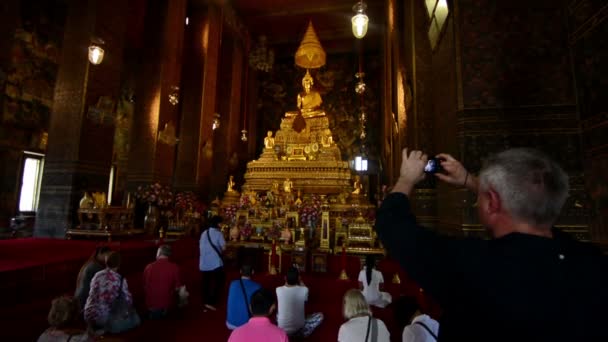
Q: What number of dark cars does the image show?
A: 0